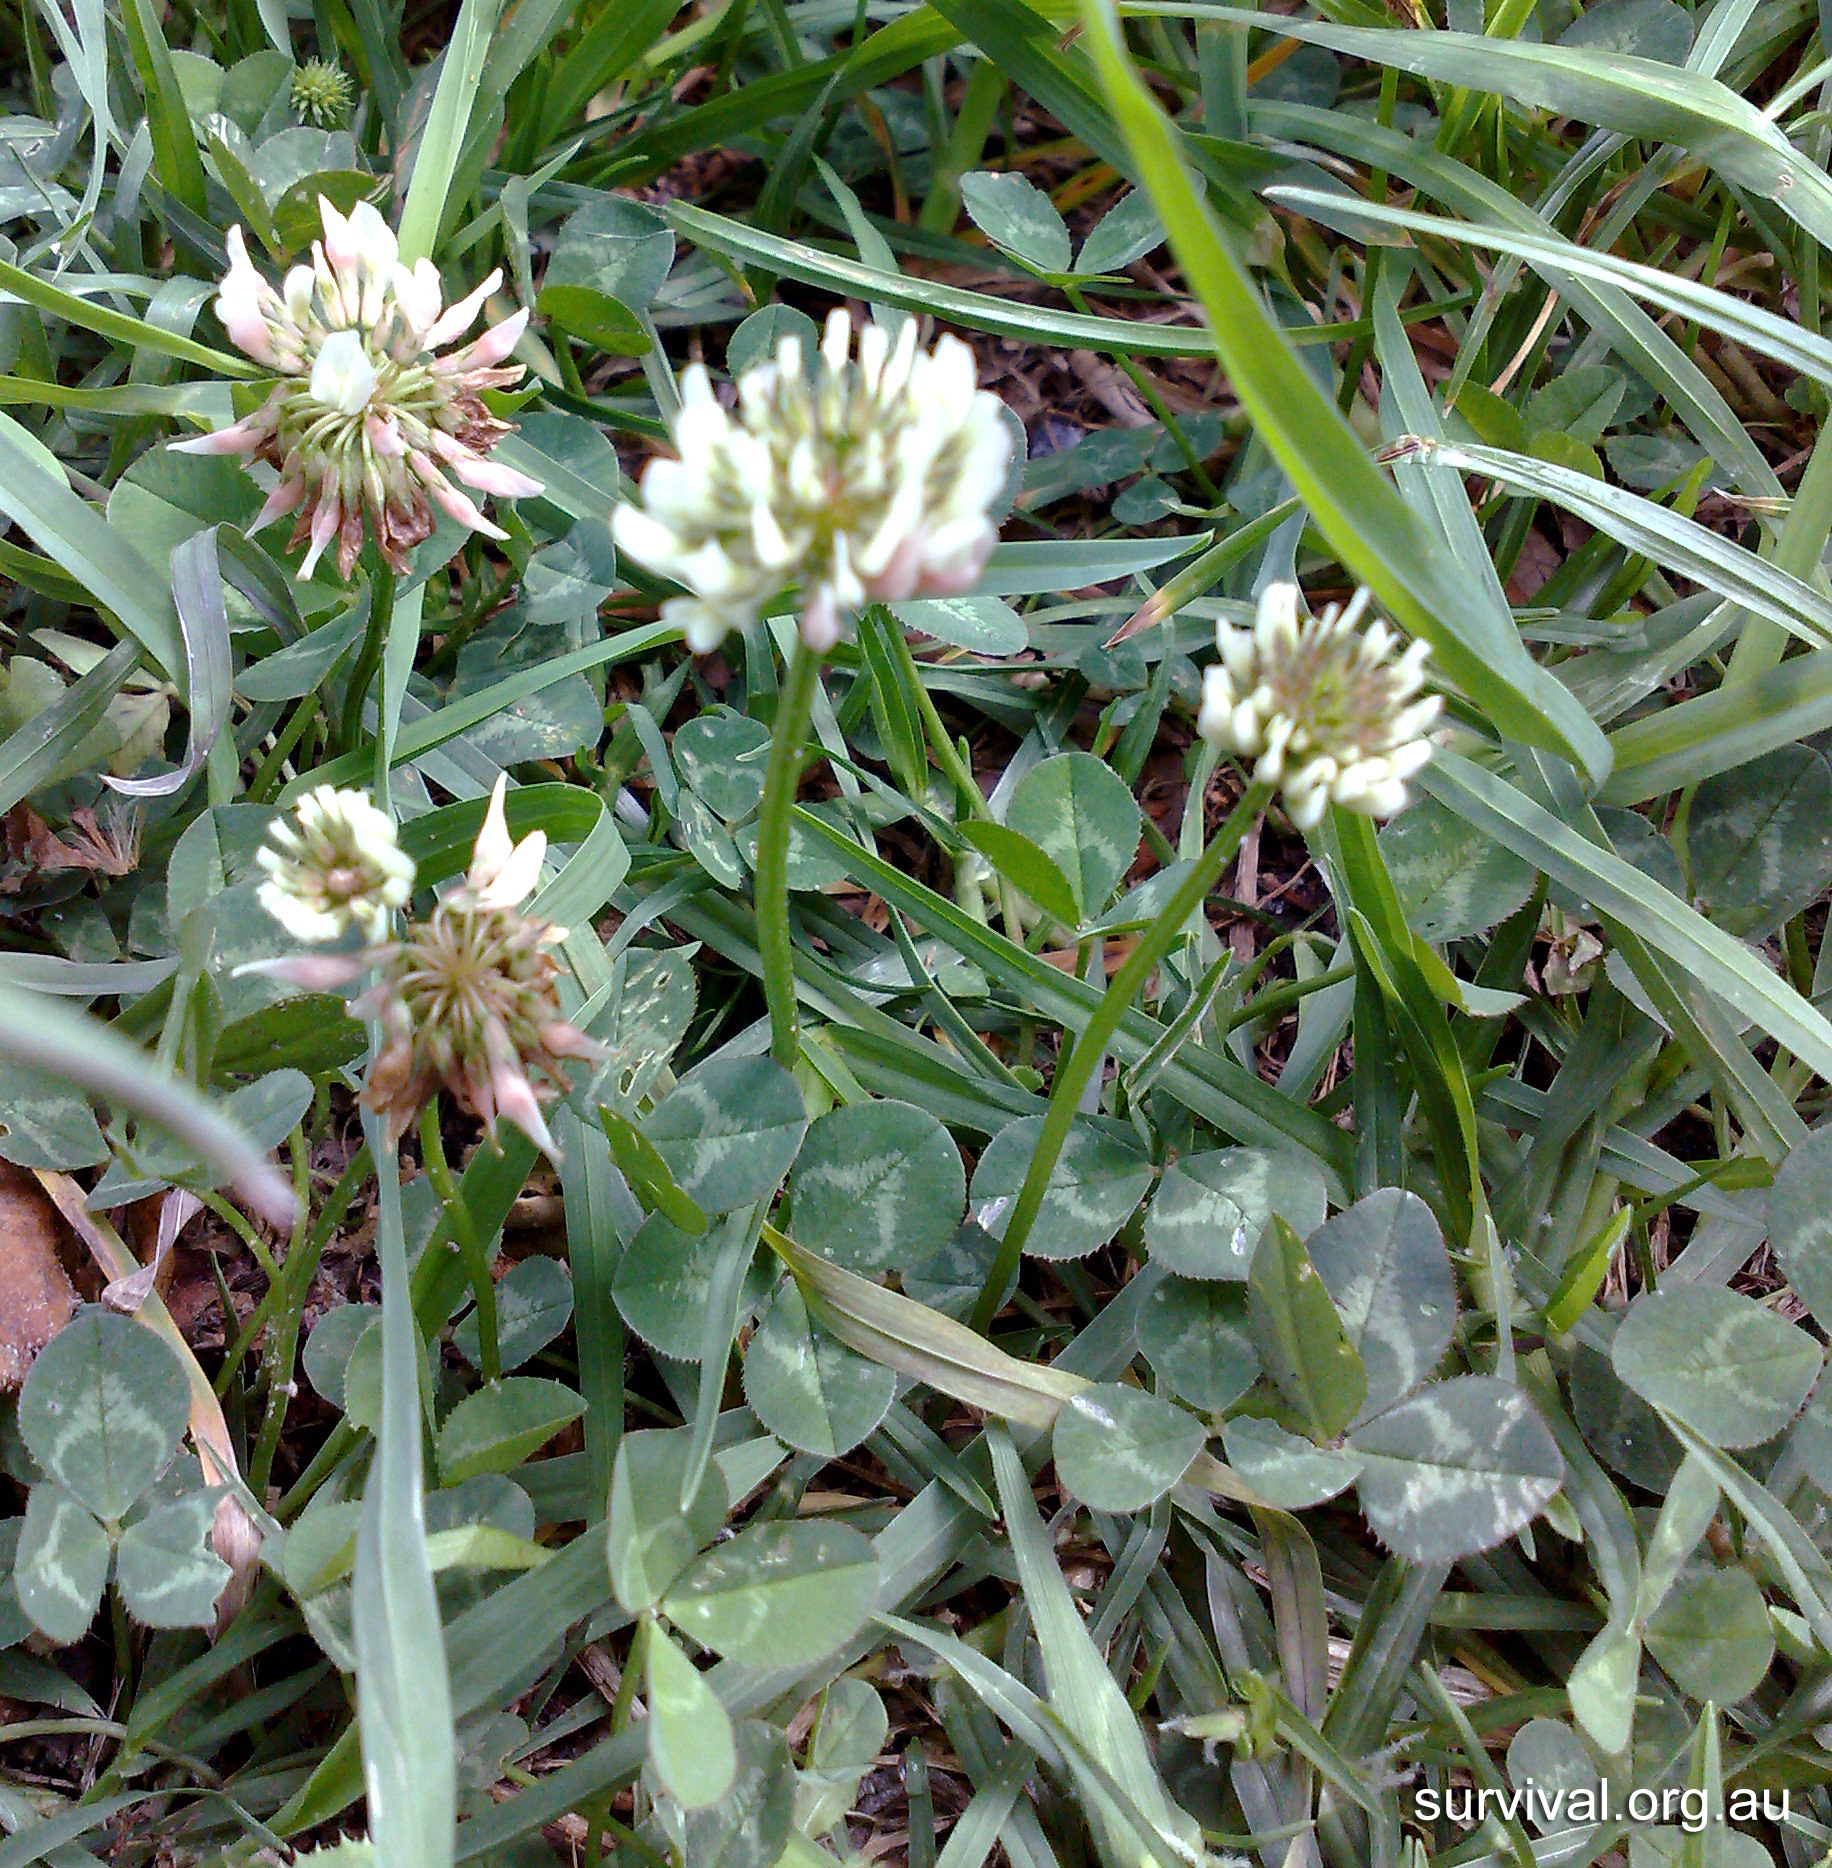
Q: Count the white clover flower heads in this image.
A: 5